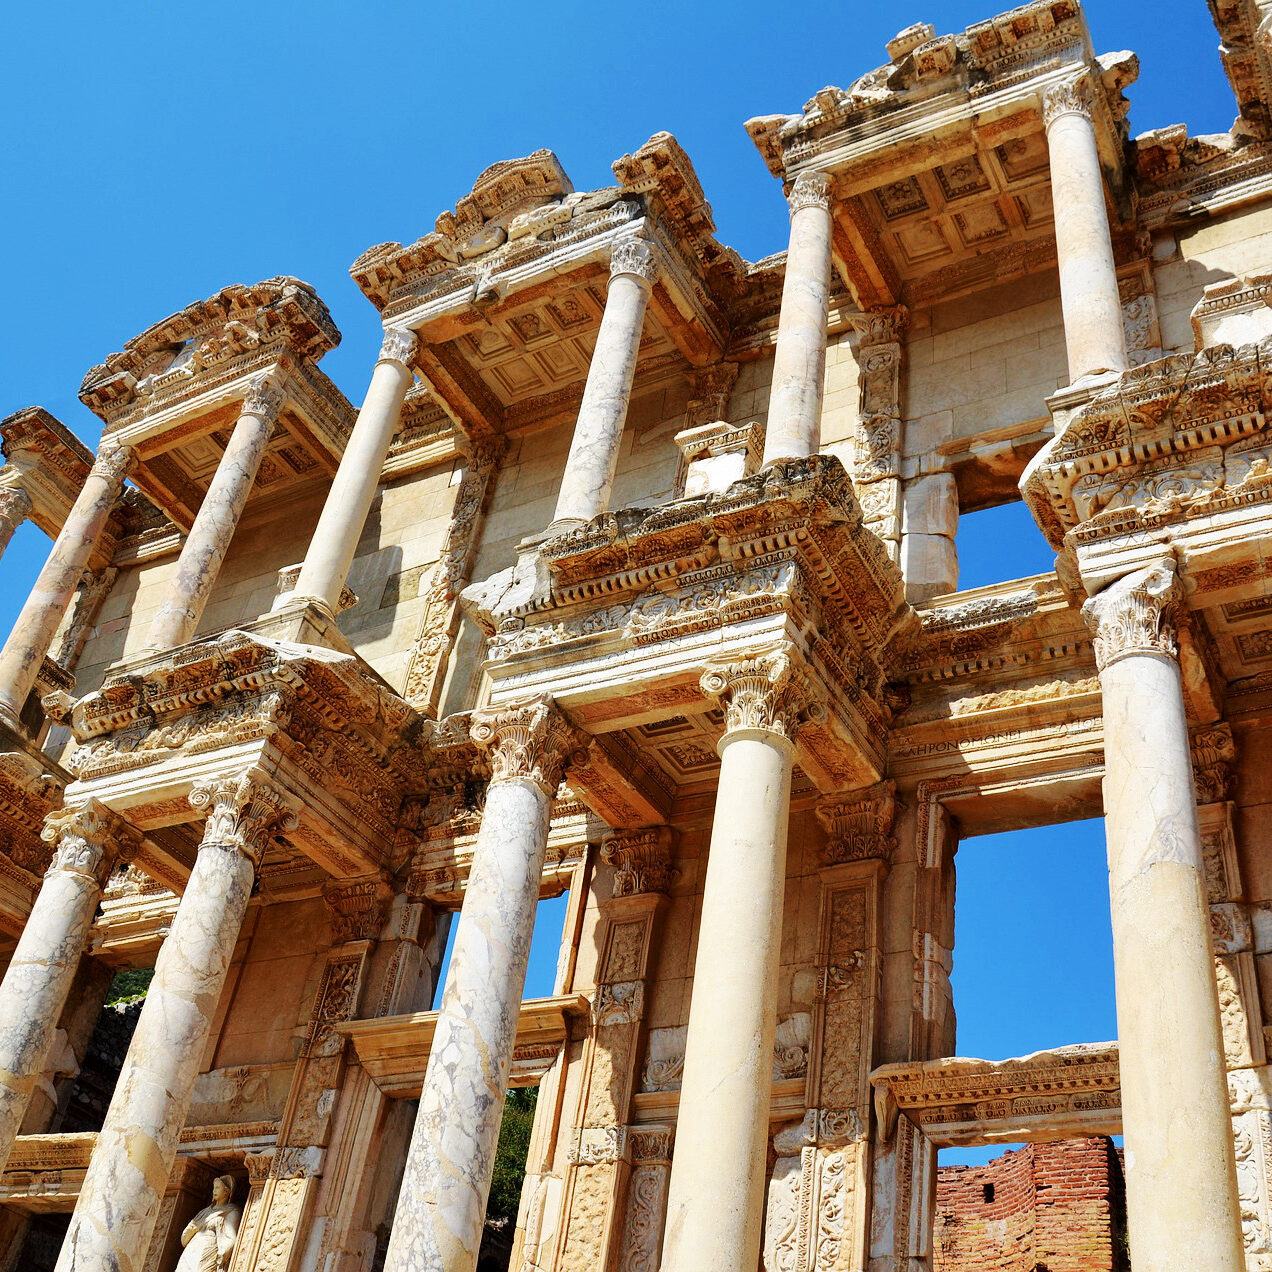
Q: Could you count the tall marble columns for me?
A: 12